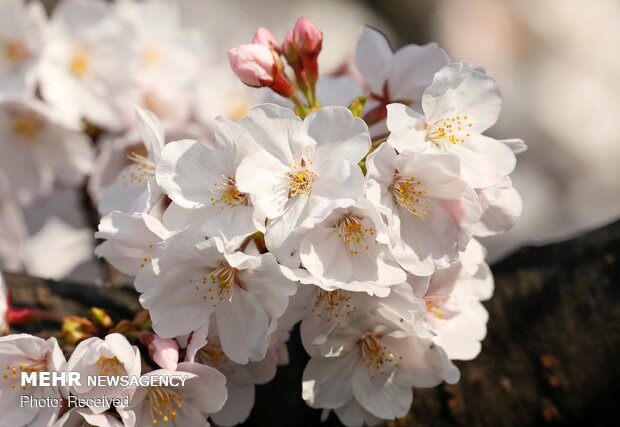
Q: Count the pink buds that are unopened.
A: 5